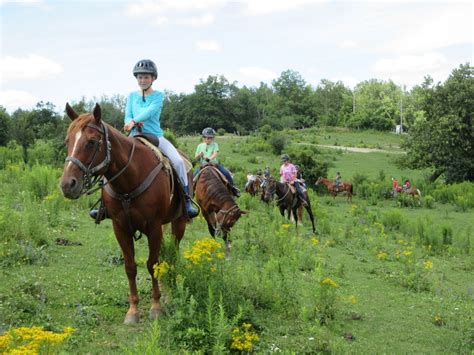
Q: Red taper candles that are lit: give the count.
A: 0